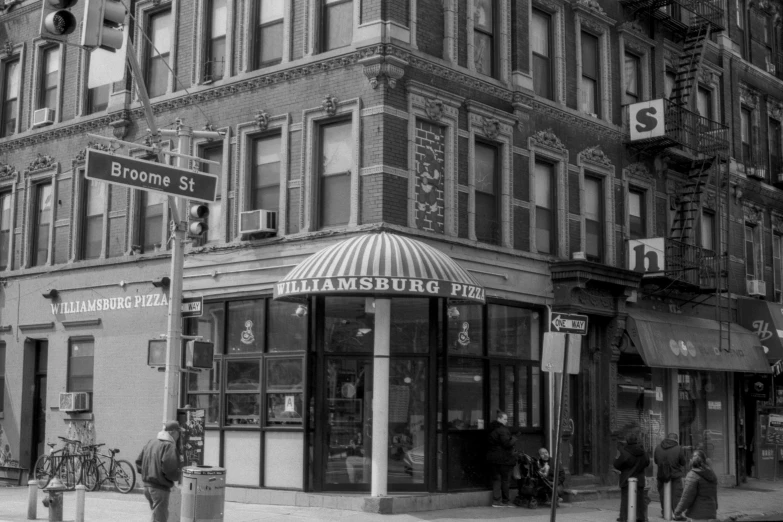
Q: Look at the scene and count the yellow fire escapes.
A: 0